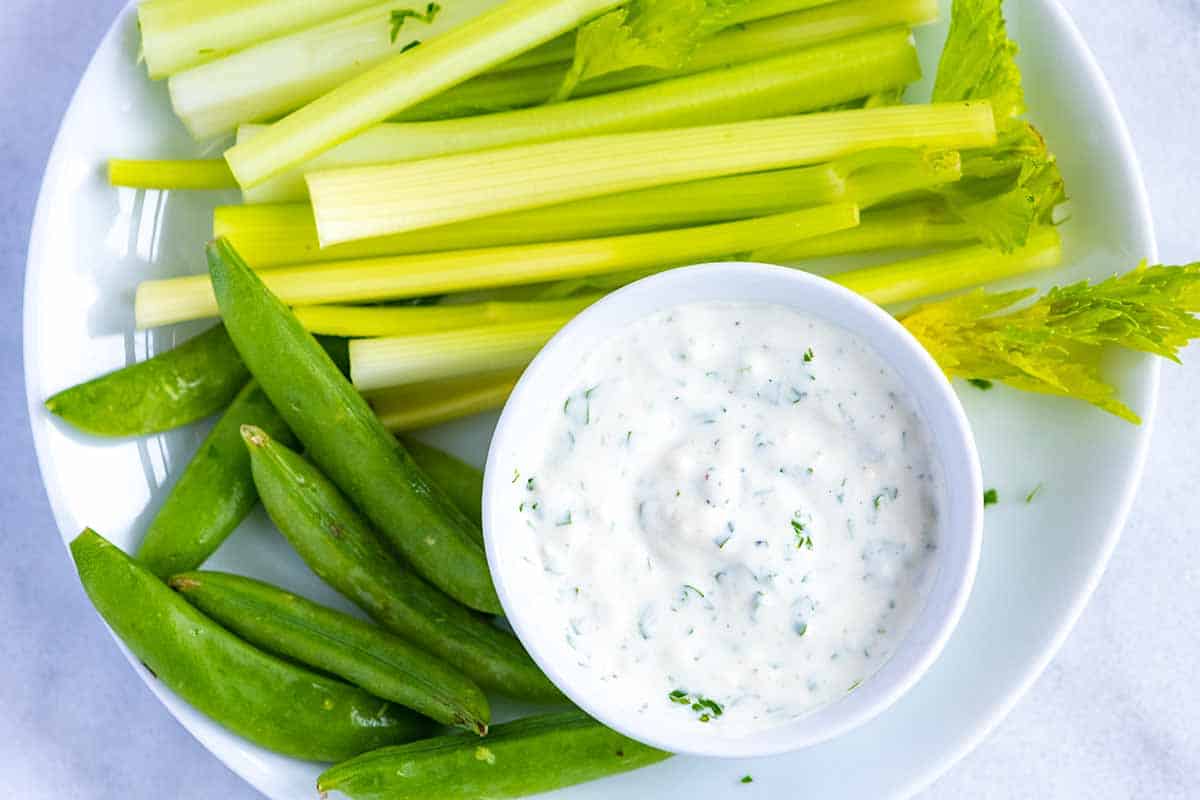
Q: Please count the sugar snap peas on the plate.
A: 8